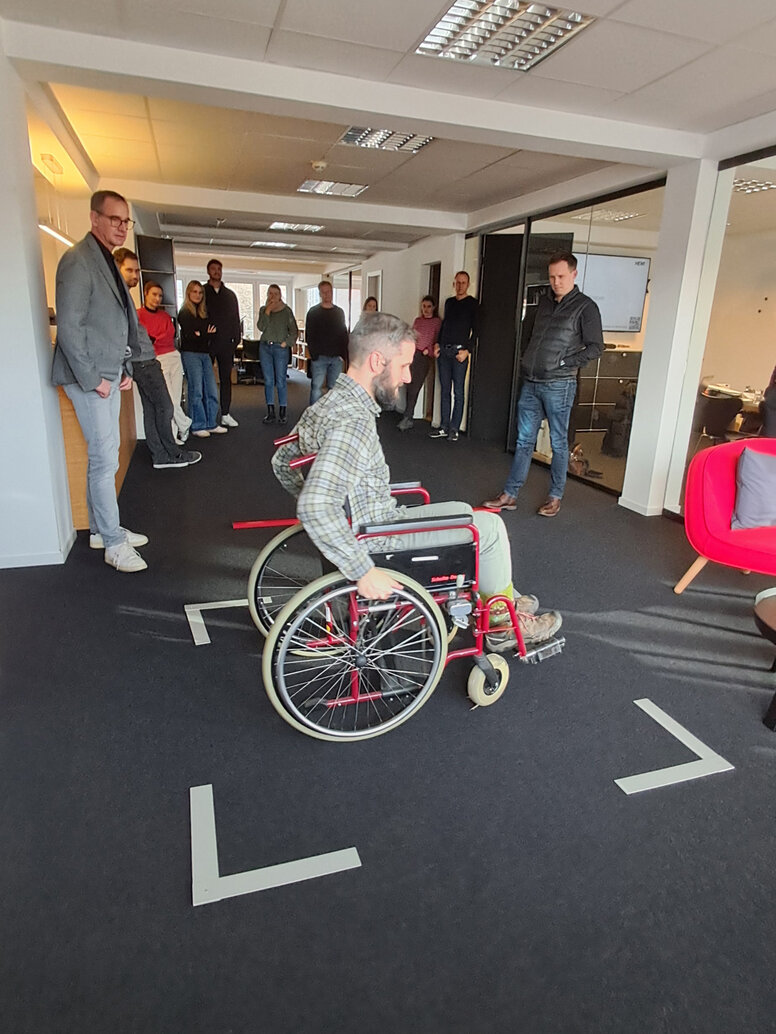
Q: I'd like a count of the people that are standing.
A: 11